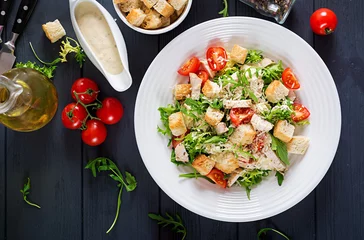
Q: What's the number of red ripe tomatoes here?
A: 5